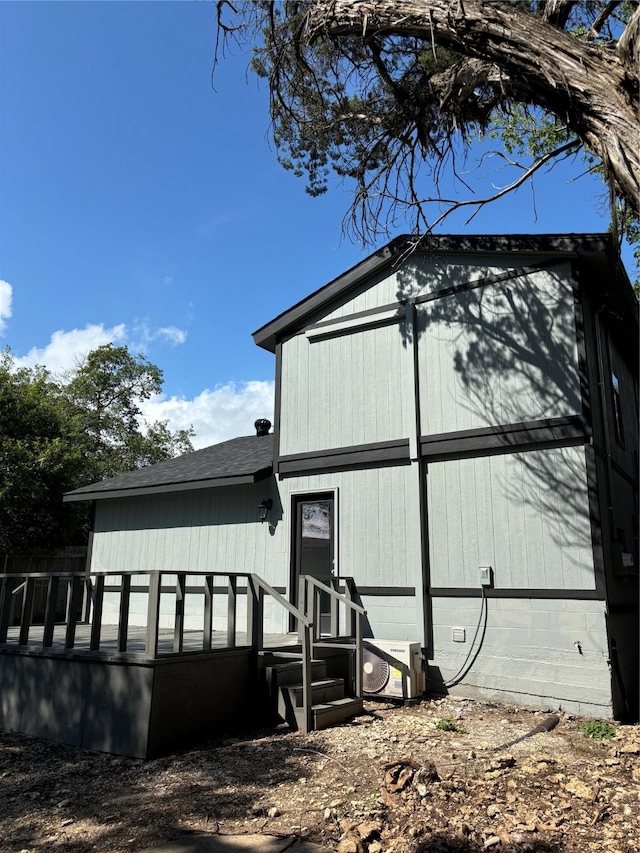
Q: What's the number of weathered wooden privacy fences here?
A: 1